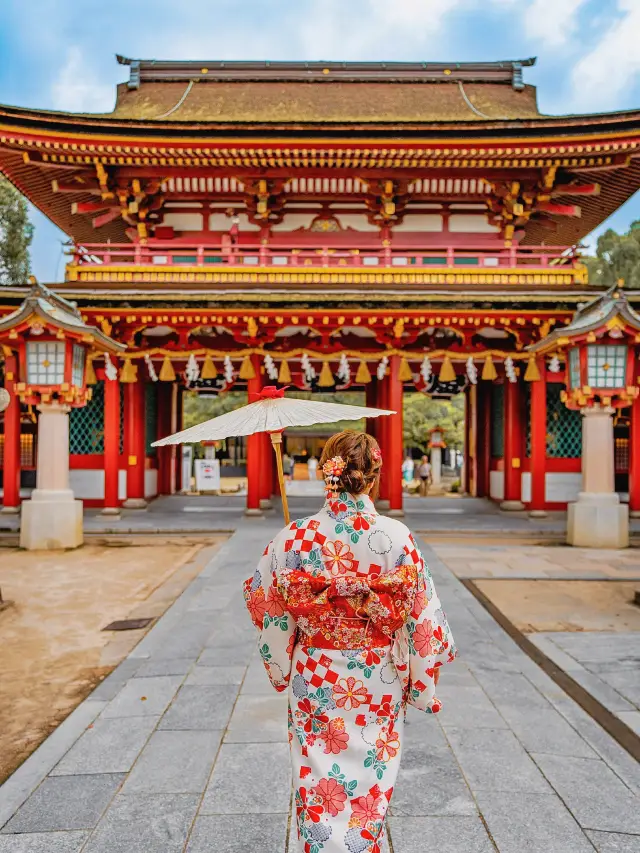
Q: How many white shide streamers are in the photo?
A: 12